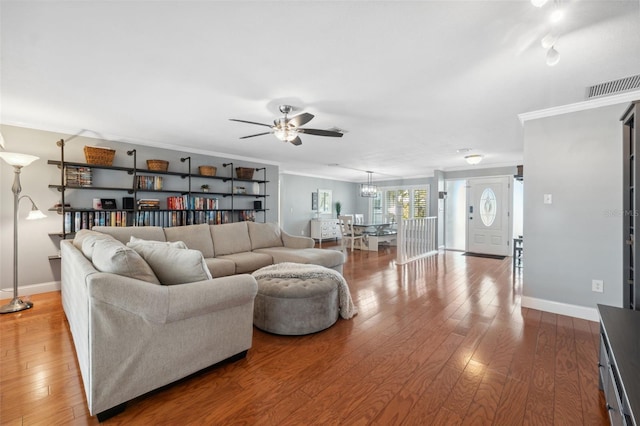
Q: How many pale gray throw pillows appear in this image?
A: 2